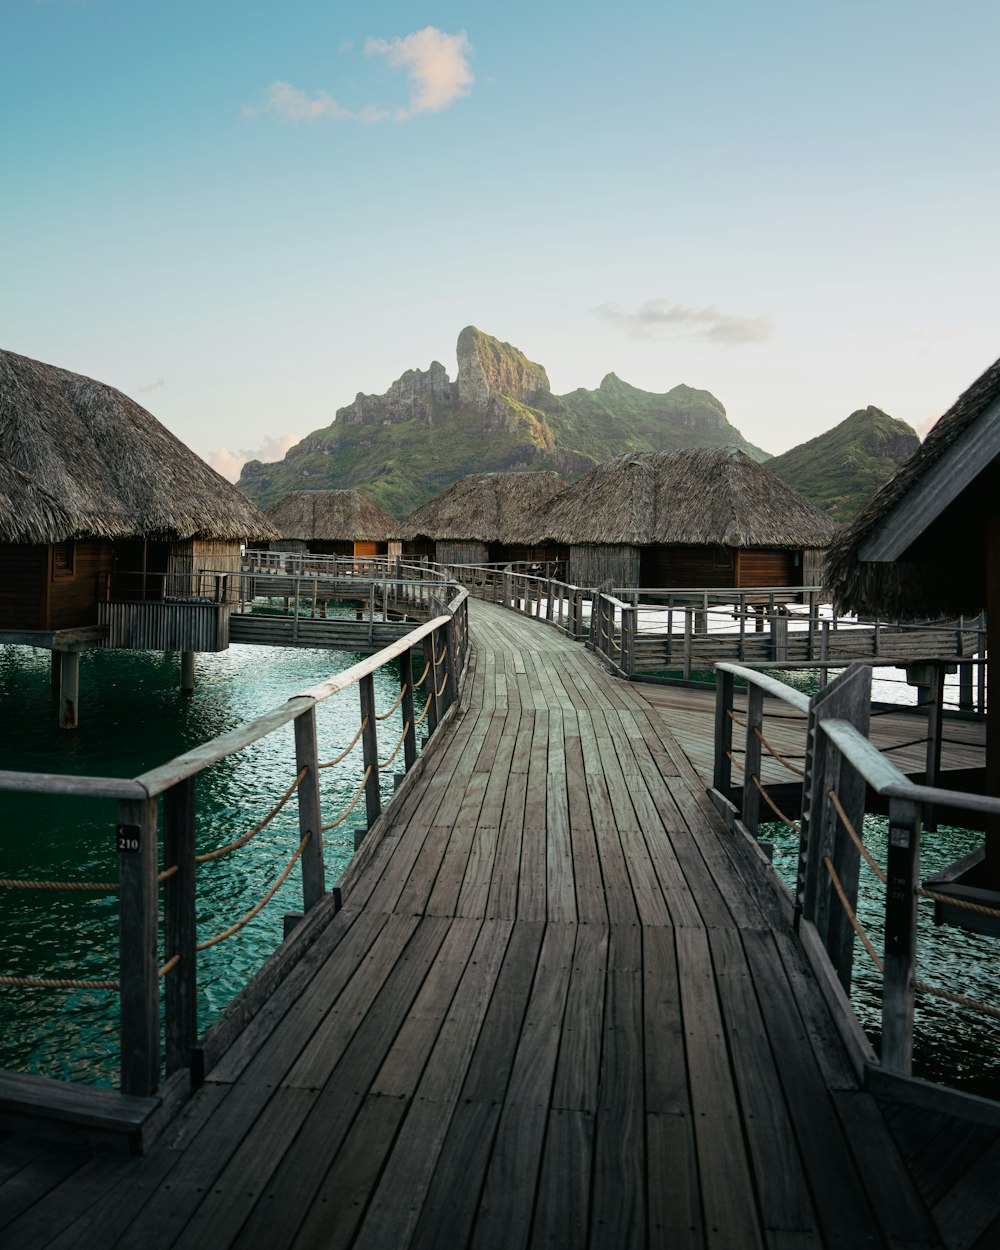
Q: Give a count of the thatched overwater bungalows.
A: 5